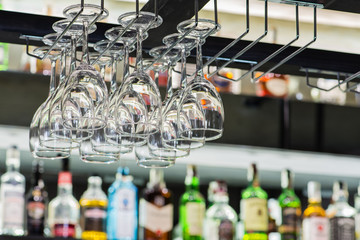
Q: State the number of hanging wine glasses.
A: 12